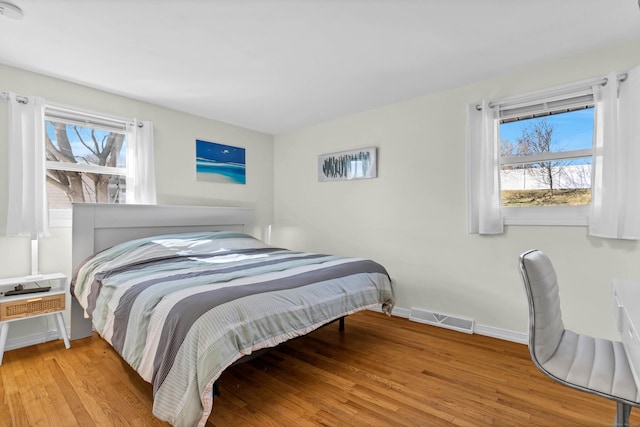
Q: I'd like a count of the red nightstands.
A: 0